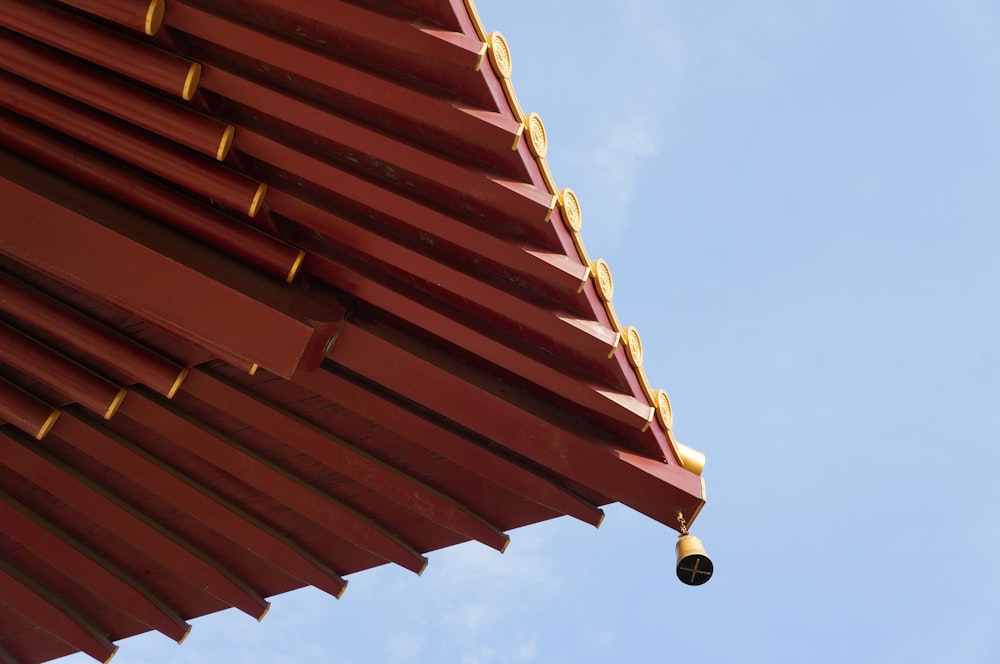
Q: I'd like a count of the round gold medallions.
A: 6